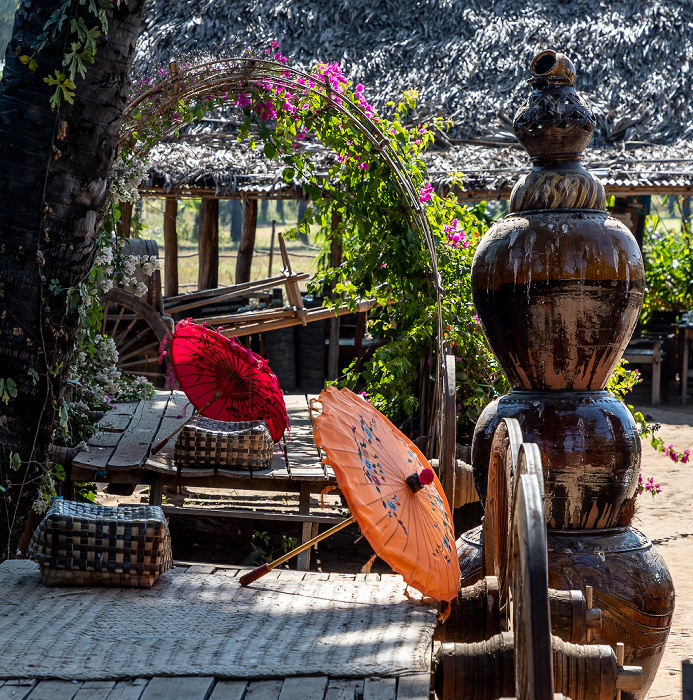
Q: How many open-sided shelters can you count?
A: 1